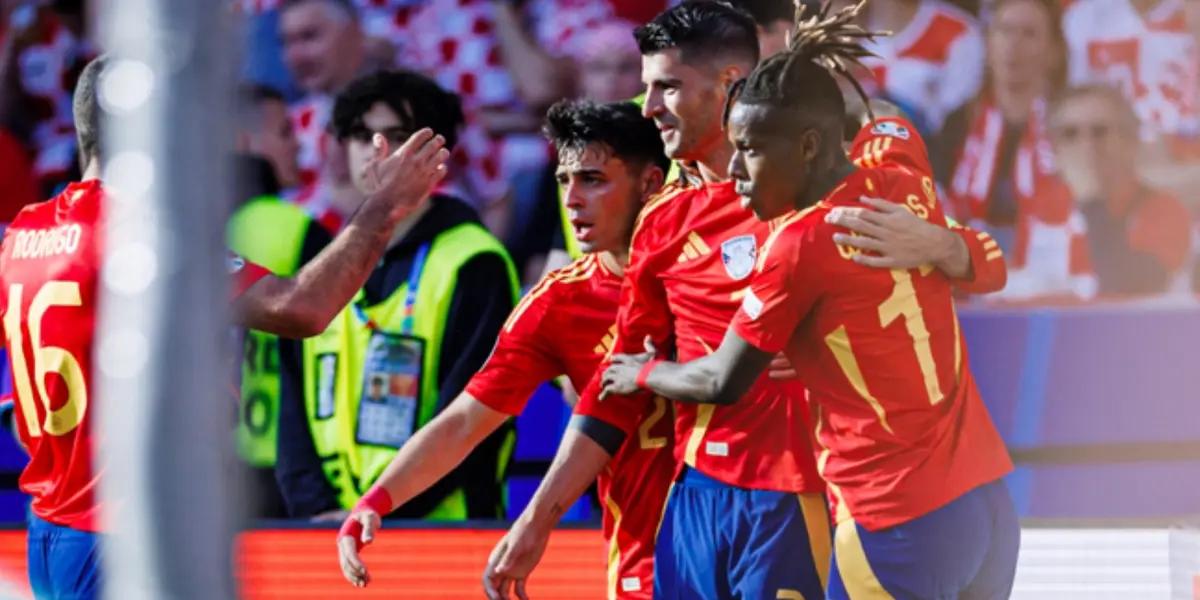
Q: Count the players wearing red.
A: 4